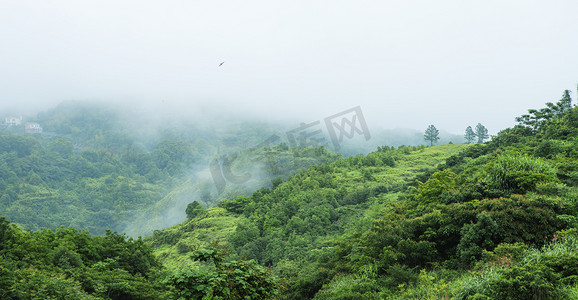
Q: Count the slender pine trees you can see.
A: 3